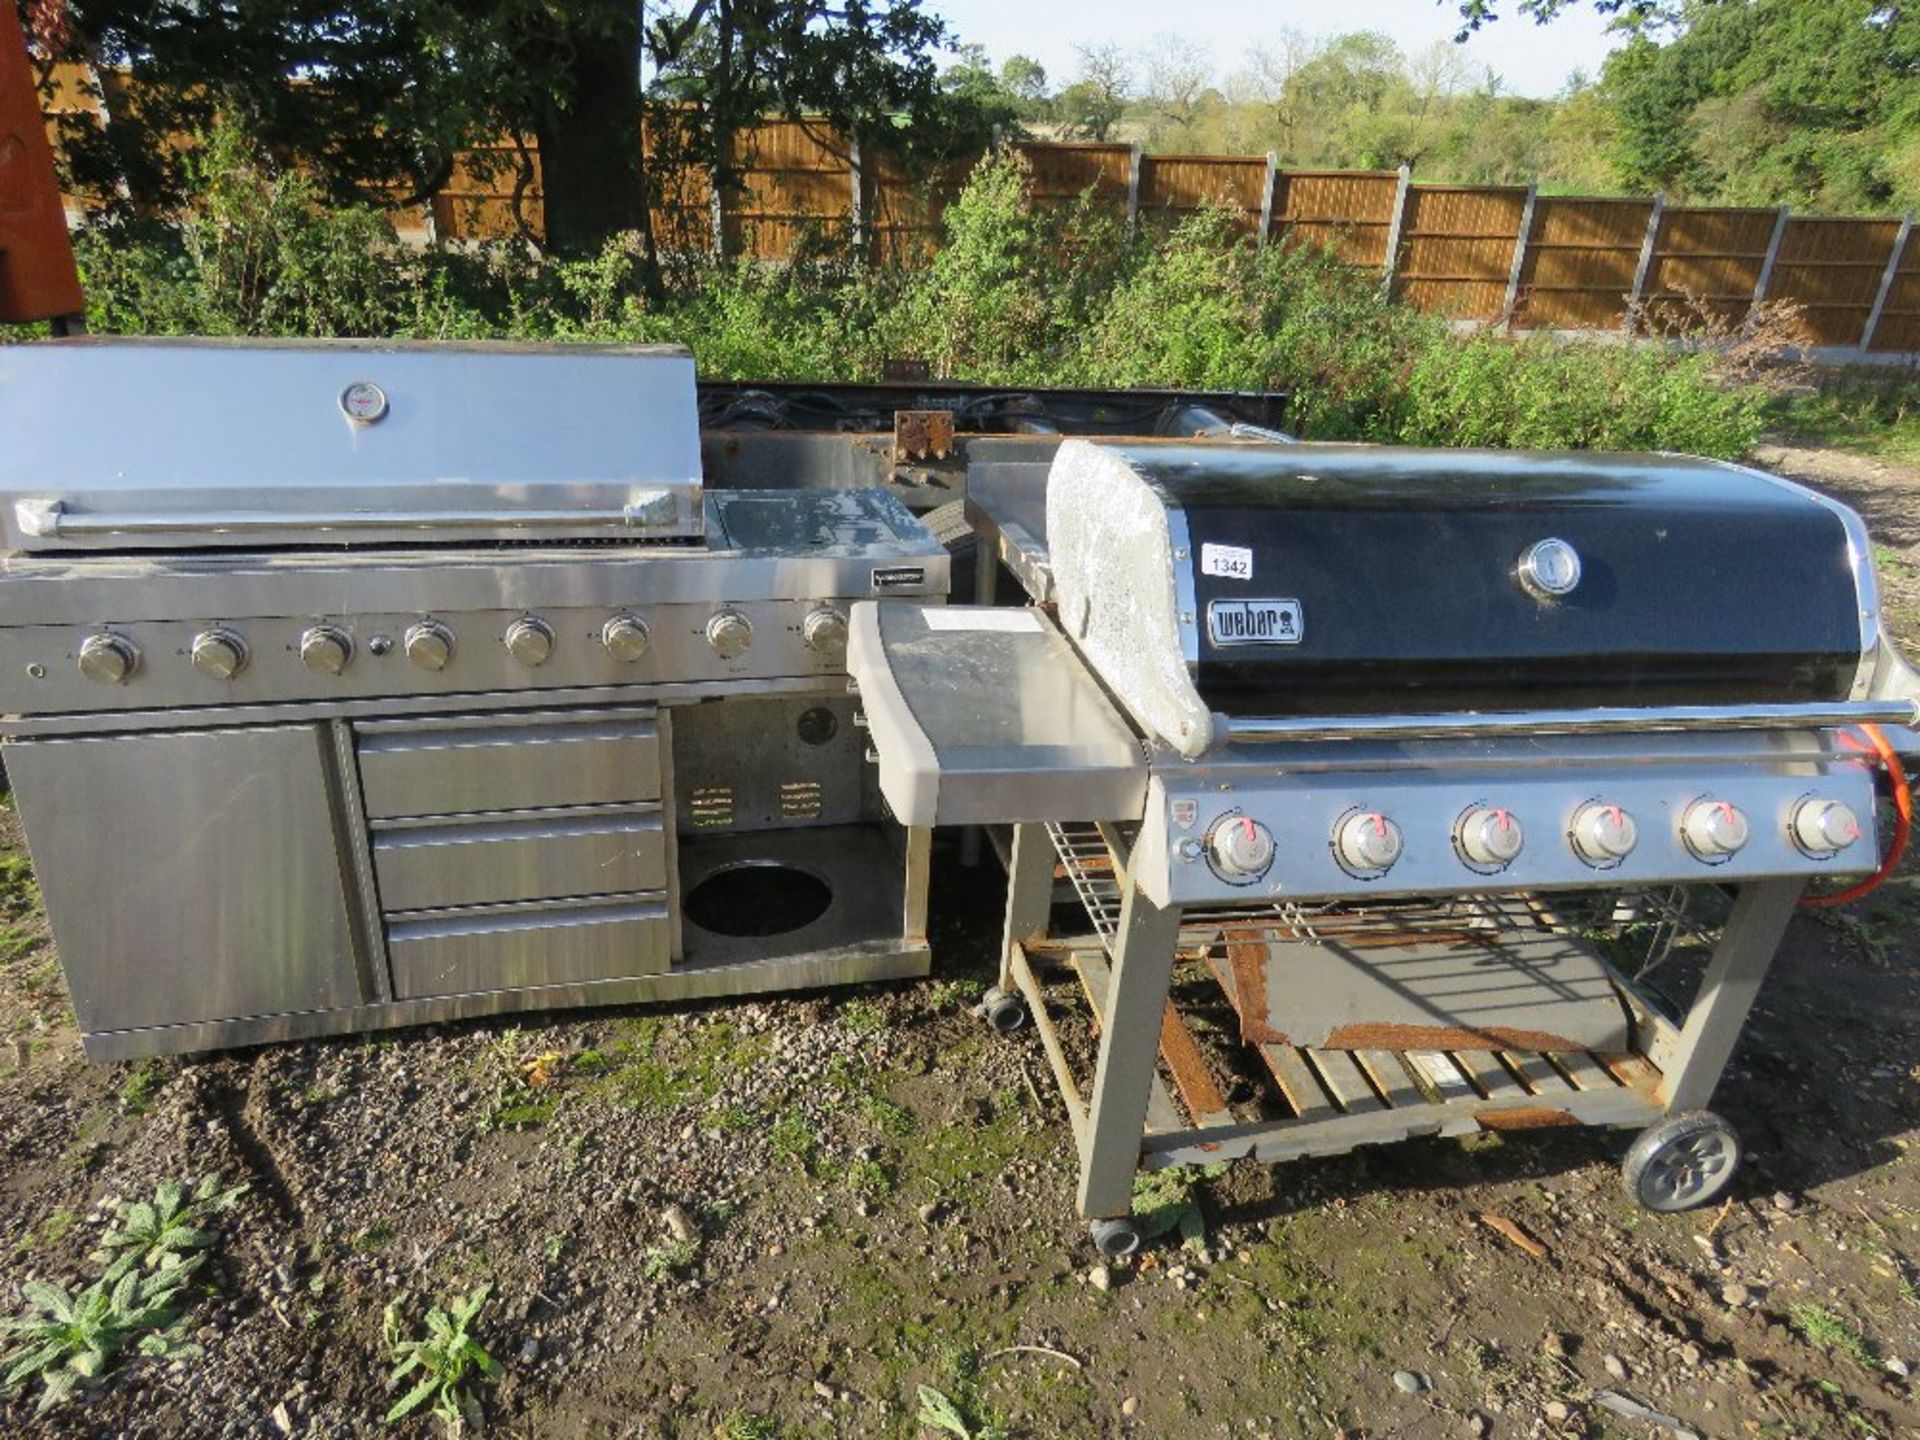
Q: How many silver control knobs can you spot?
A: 14